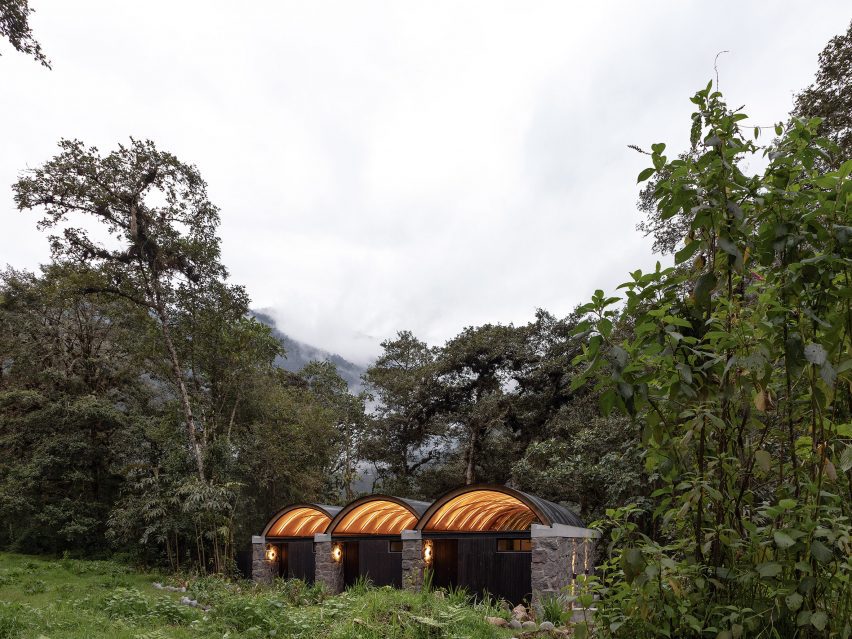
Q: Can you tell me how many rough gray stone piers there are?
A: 4